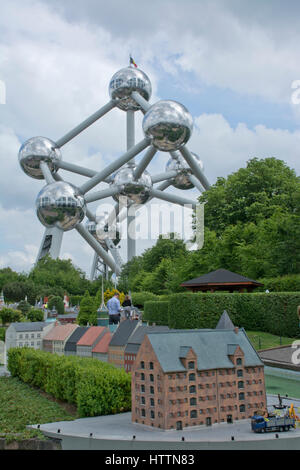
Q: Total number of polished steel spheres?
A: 7